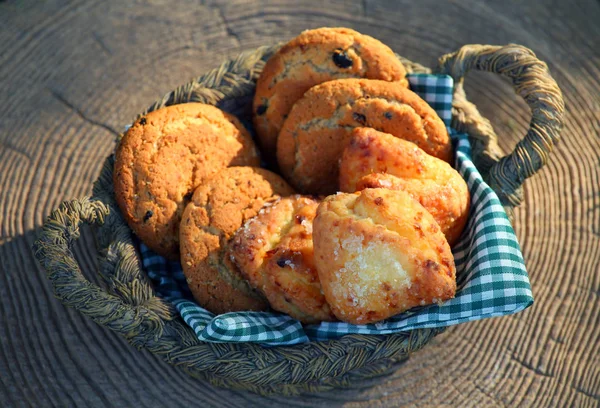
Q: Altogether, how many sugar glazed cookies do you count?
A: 3